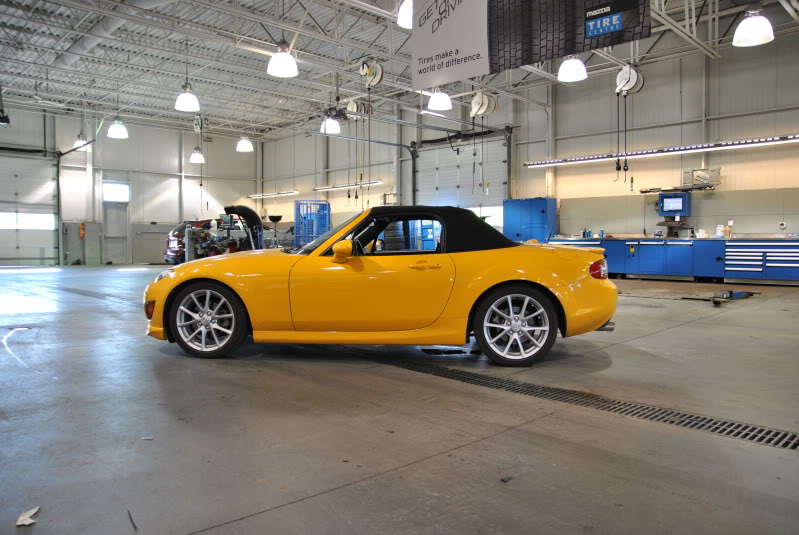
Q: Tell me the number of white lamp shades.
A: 11